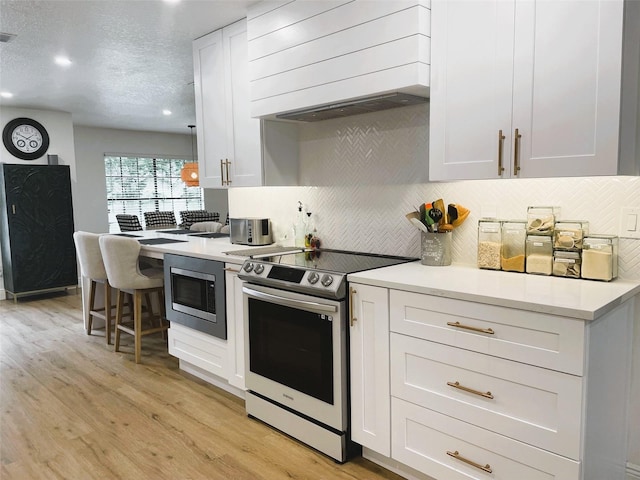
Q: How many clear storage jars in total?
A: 7